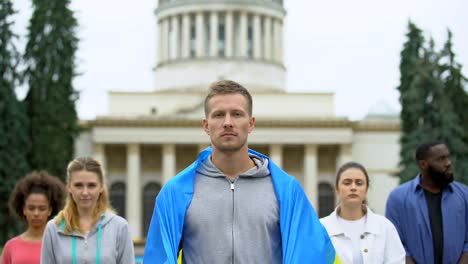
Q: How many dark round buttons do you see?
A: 2